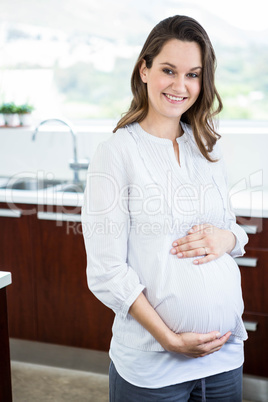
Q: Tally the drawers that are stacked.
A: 3